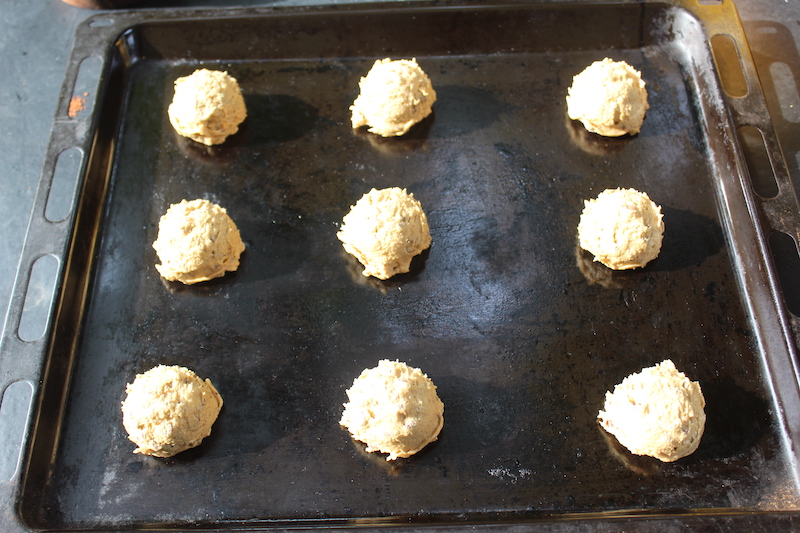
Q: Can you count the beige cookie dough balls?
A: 9